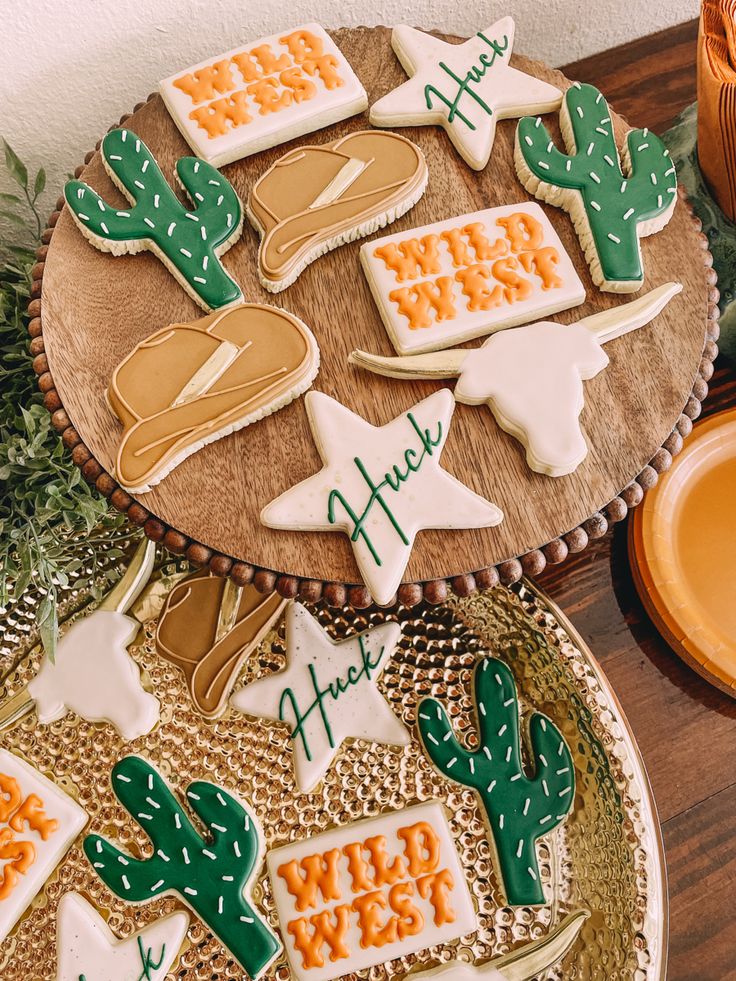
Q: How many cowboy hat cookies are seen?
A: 3